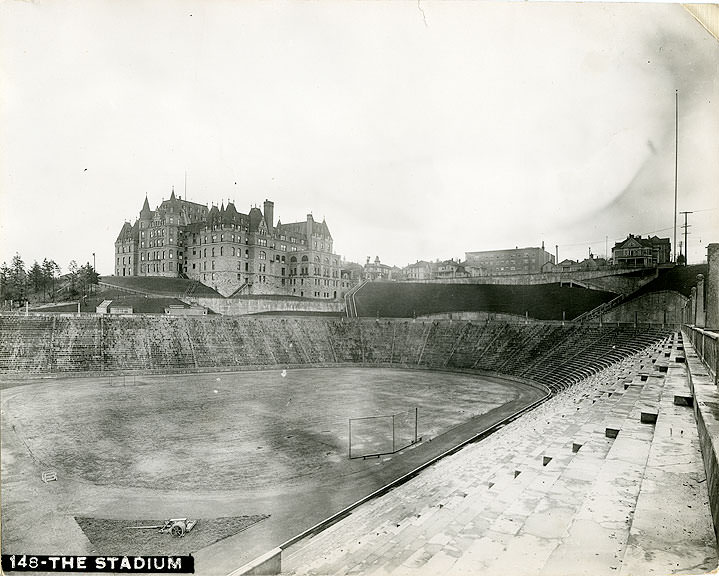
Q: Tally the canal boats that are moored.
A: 0